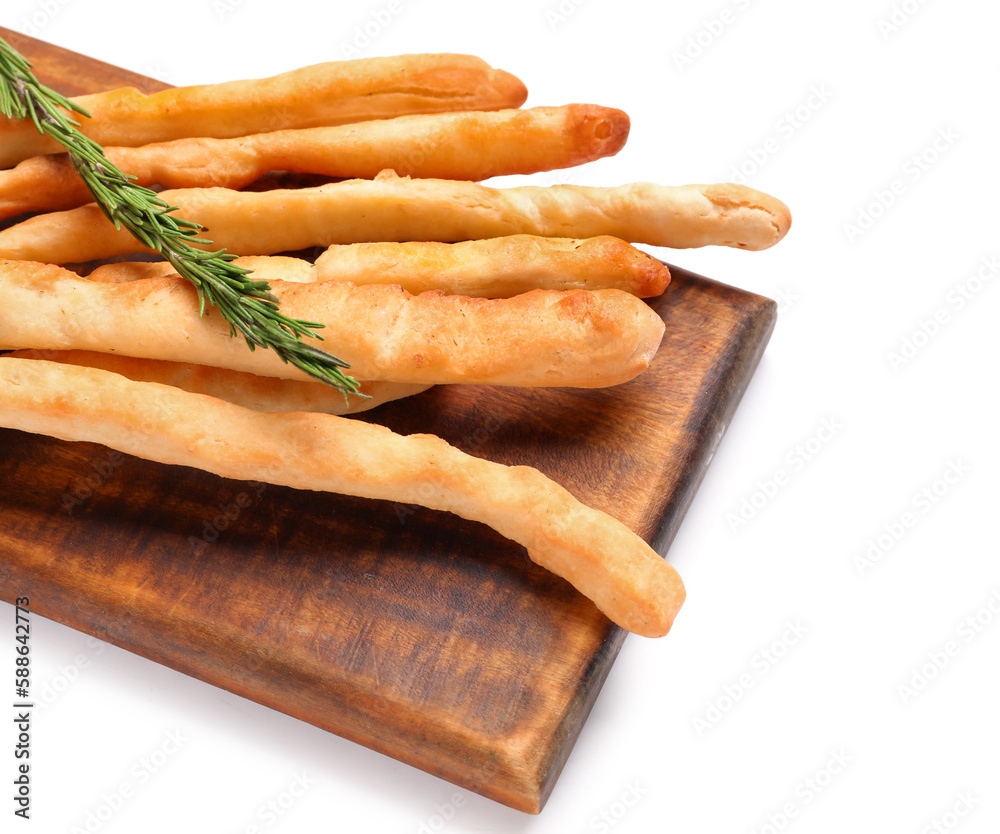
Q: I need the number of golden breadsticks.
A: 7